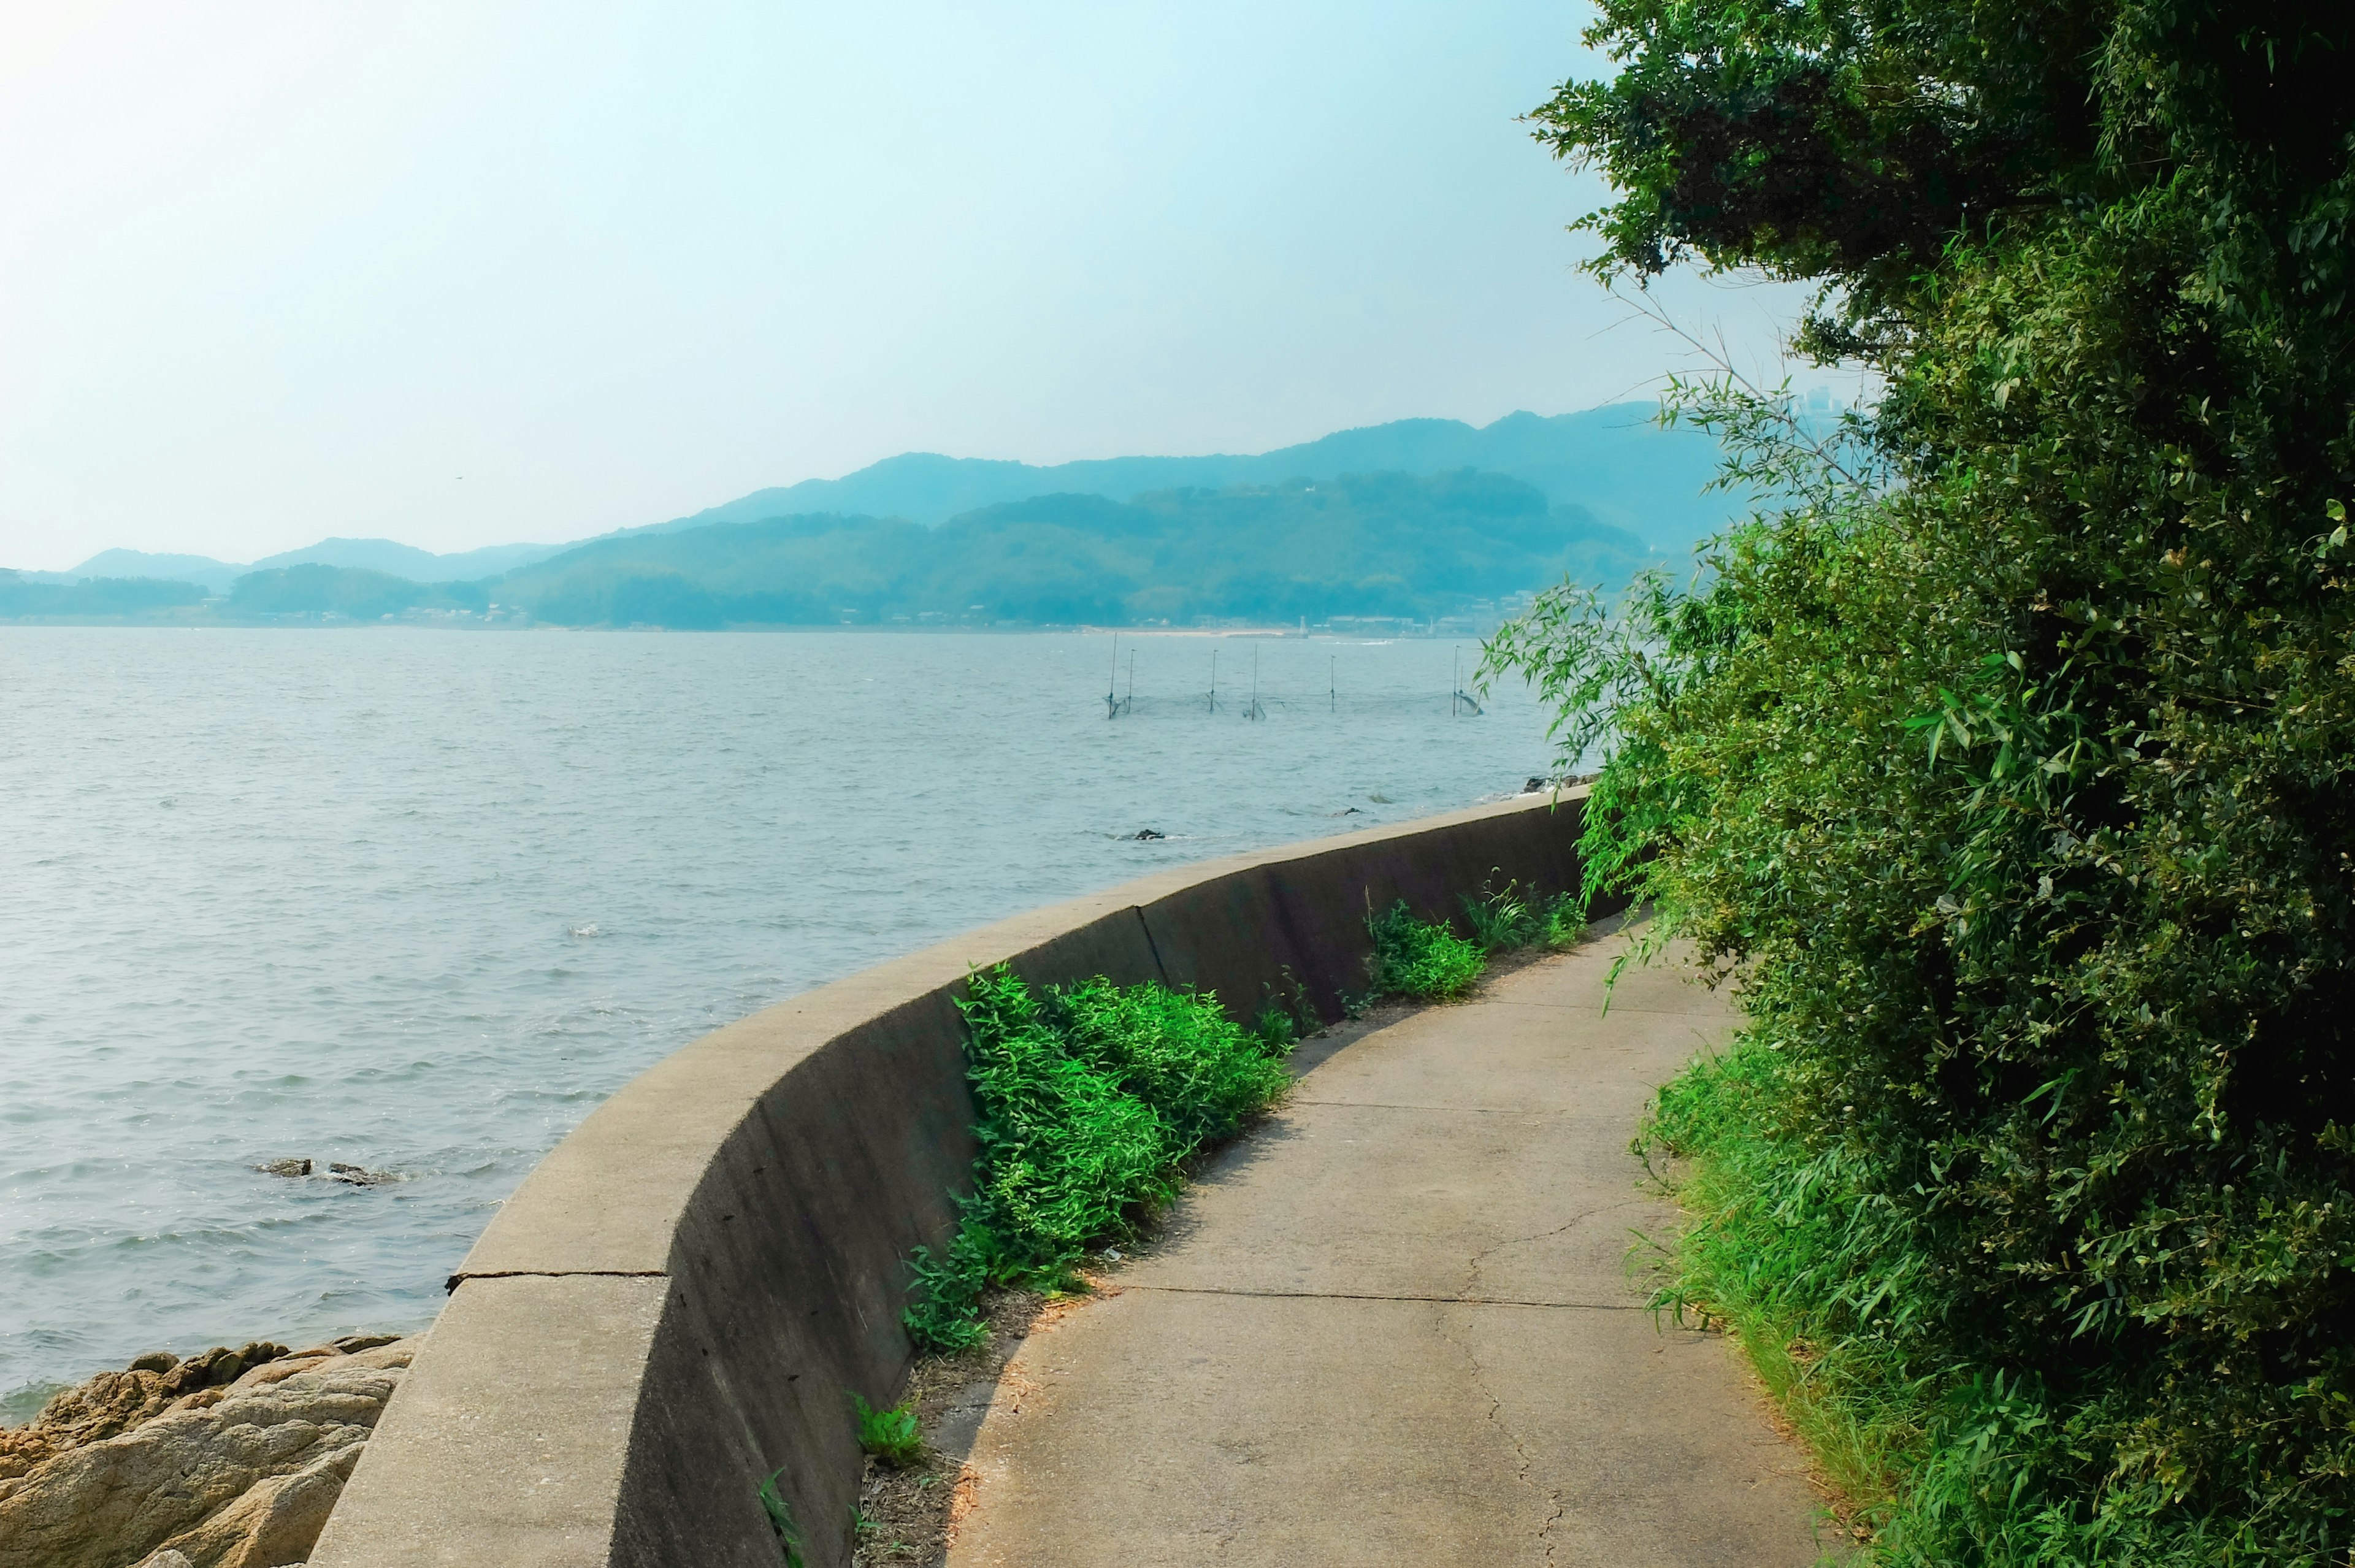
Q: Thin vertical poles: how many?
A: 7